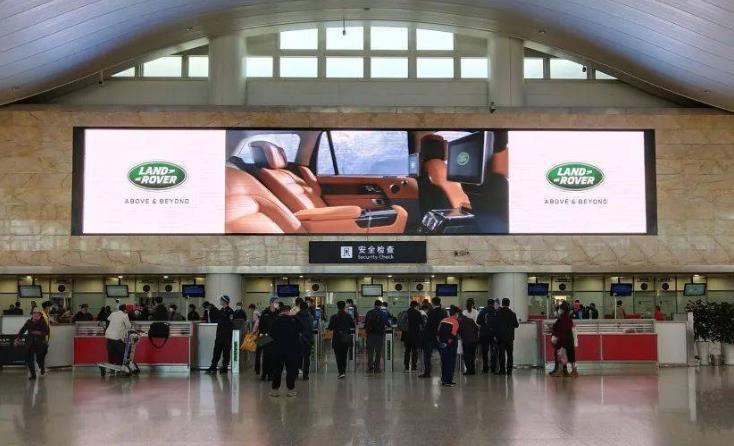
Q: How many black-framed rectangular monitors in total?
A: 9